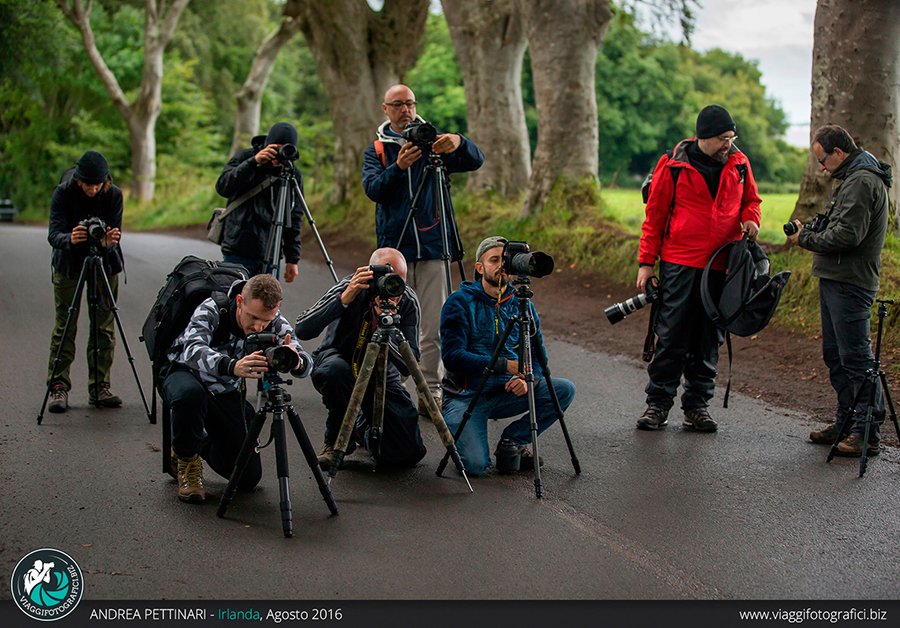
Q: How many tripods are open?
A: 7